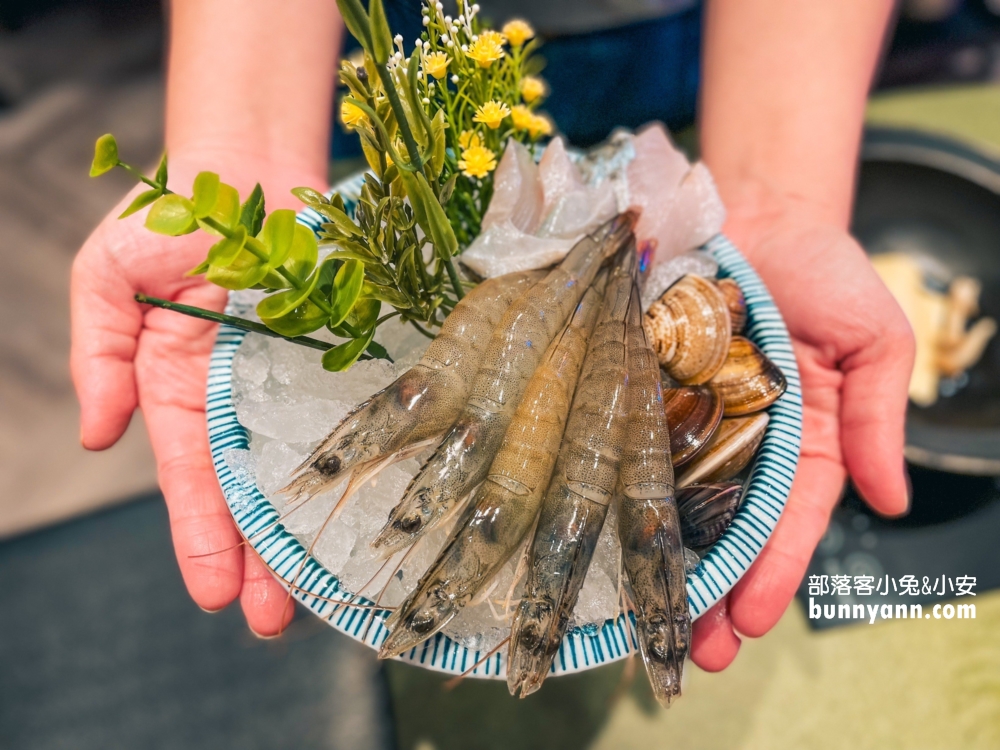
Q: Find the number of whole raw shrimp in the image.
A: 5